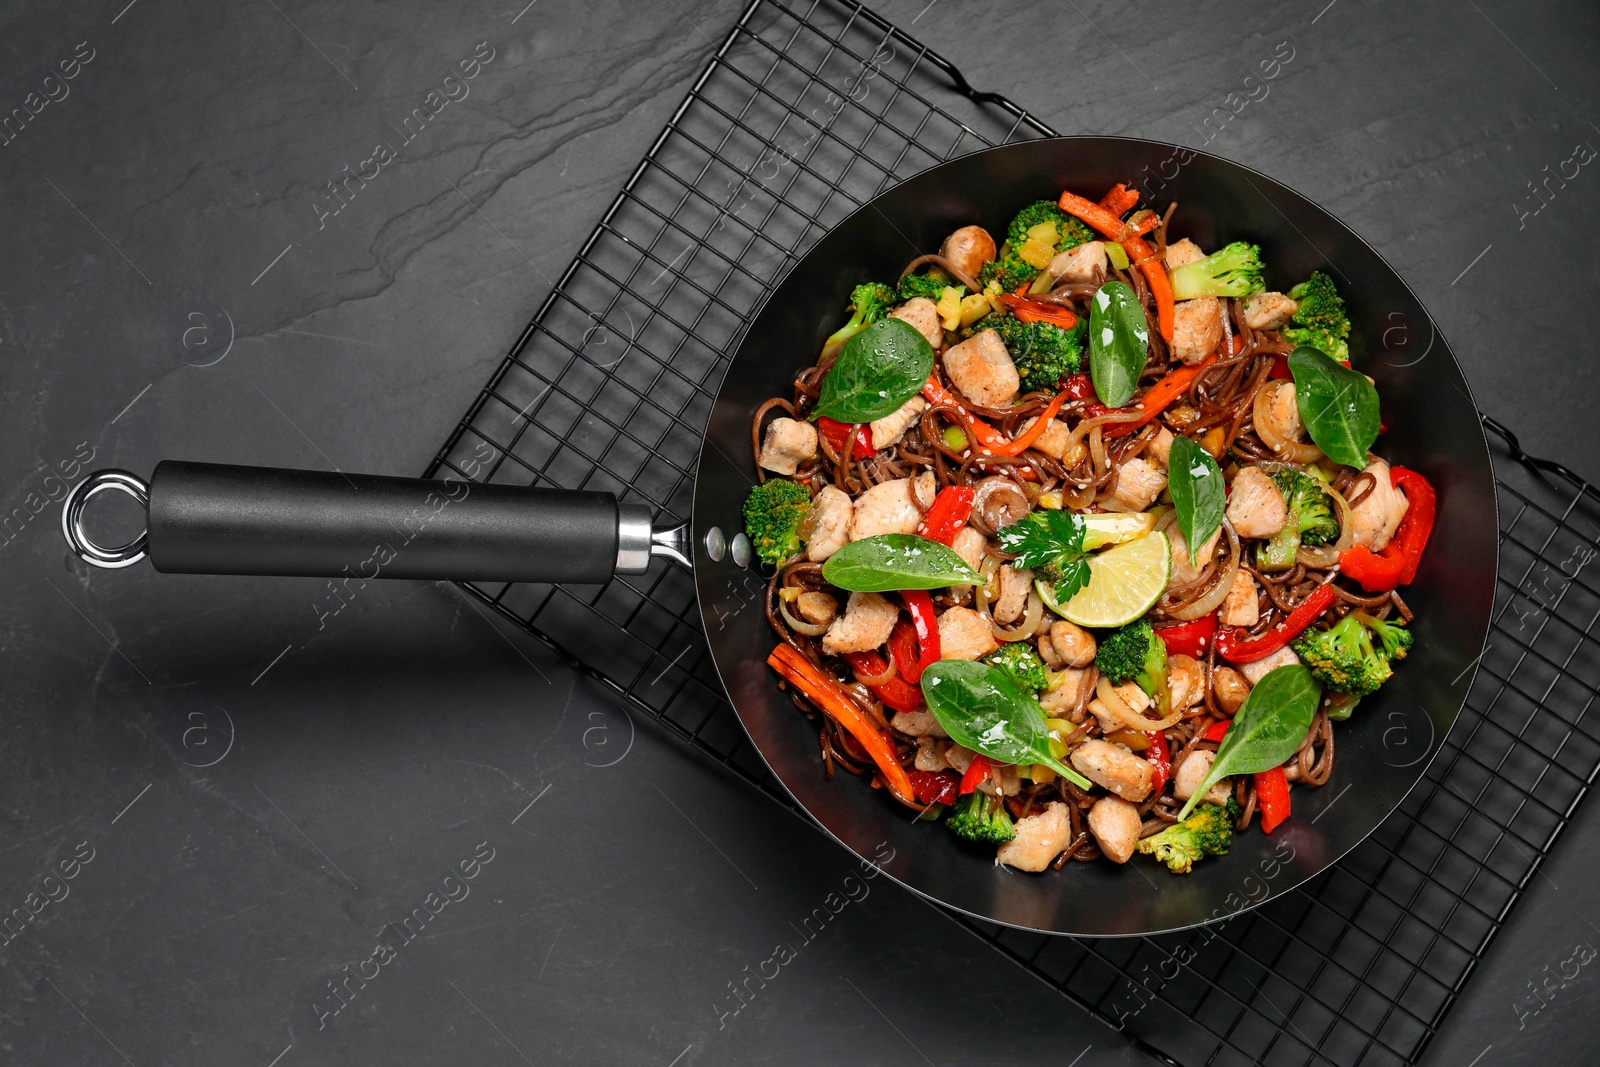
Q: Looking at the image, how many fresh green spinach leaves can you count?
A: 7